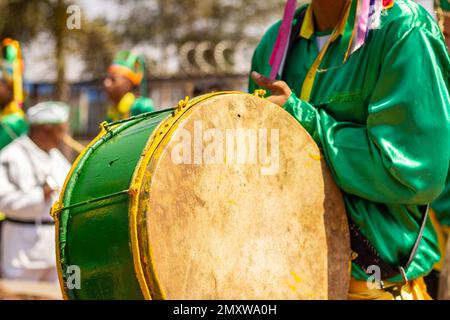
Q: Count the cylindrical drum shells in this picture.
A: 1